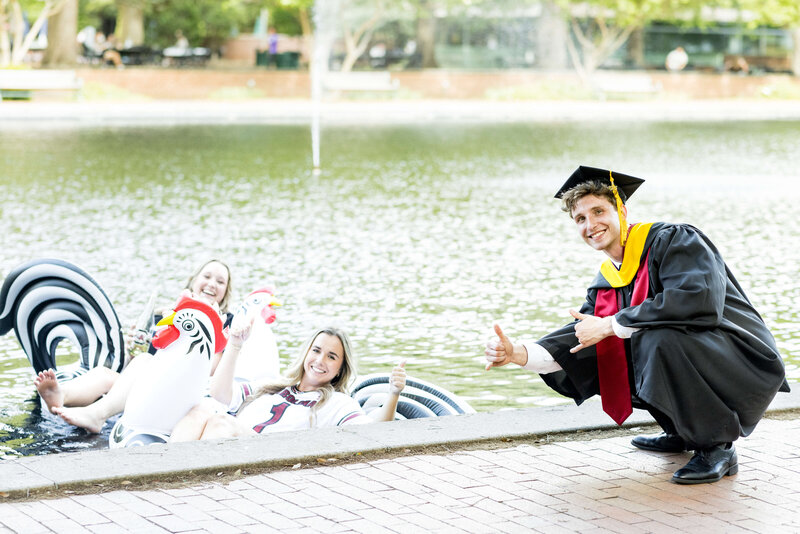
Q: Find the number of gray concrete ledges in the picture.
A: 1